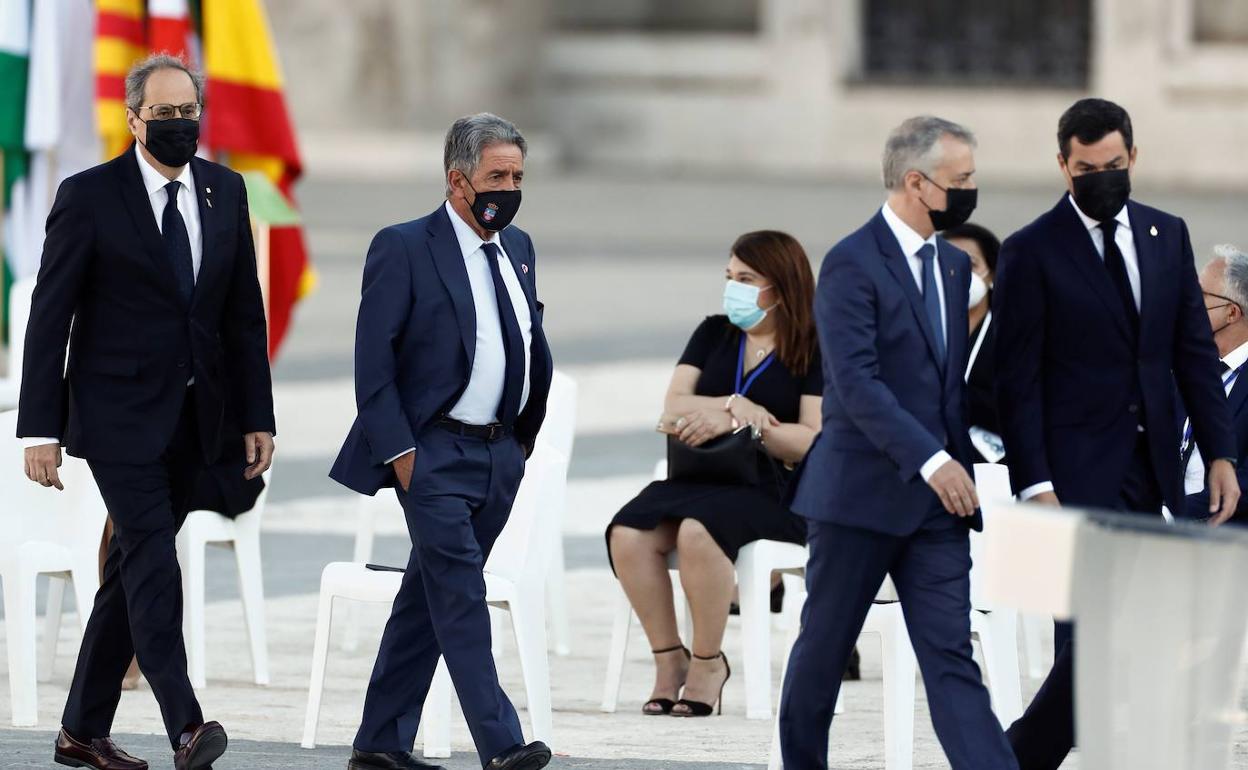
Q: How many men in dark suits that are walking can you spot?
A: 4